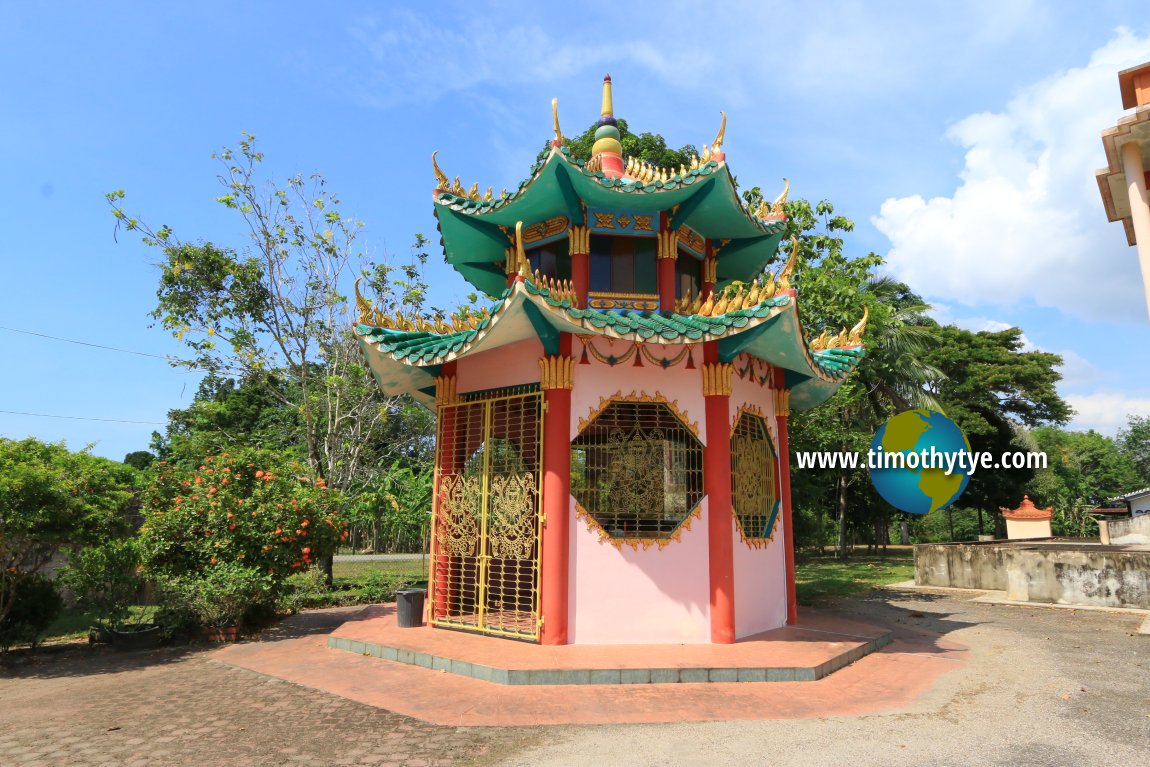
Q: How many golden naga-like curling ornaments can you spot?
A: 8